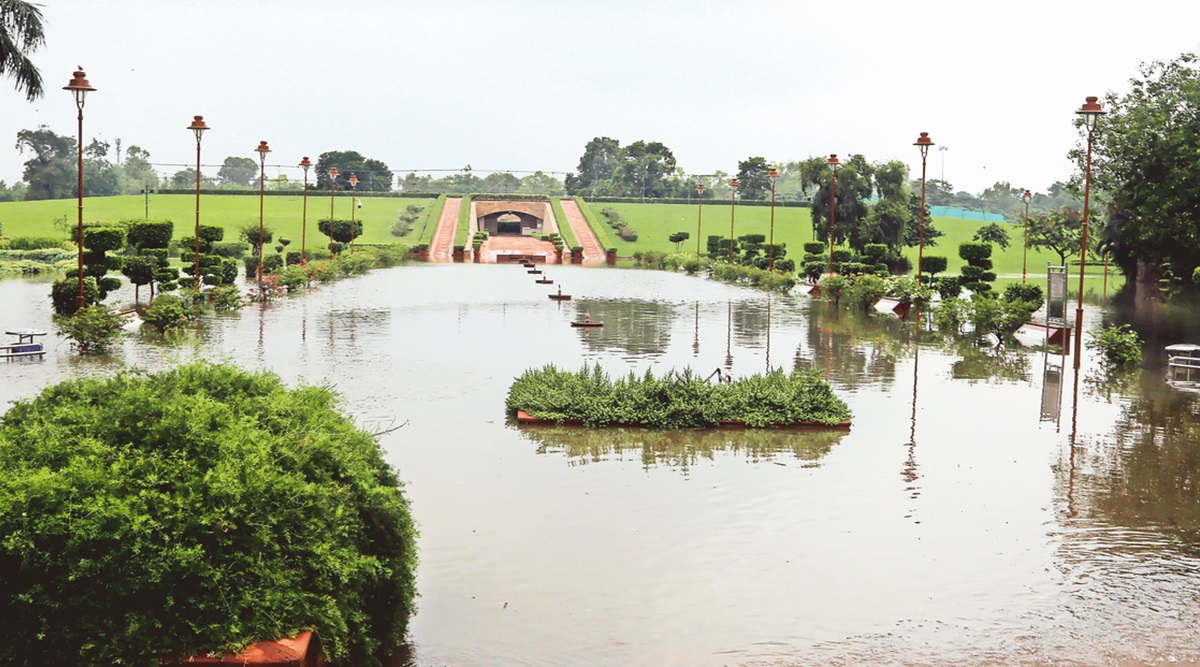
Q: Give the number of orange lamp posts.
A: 13